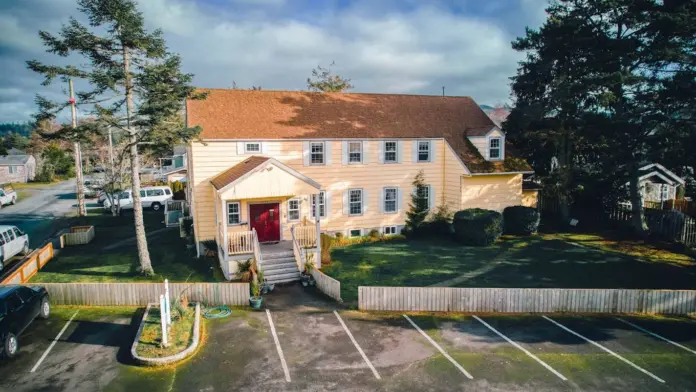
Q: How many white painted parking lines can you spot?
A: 7